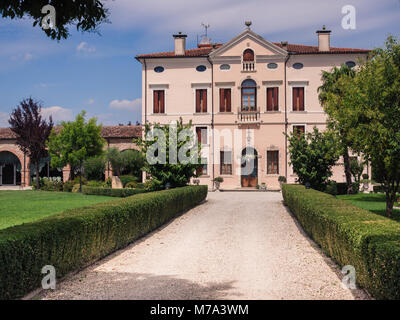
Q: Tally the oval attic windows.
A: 6